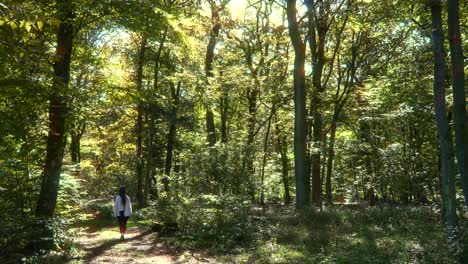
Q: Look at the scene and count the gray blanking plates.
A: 0